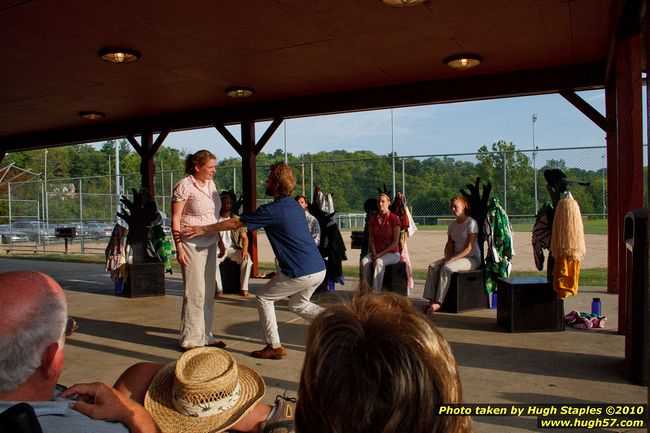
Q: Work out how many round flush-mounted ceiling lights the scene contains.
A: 5